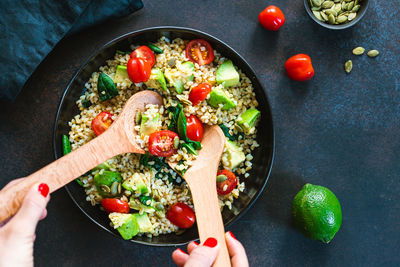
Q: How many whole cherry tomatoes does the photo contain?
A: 2